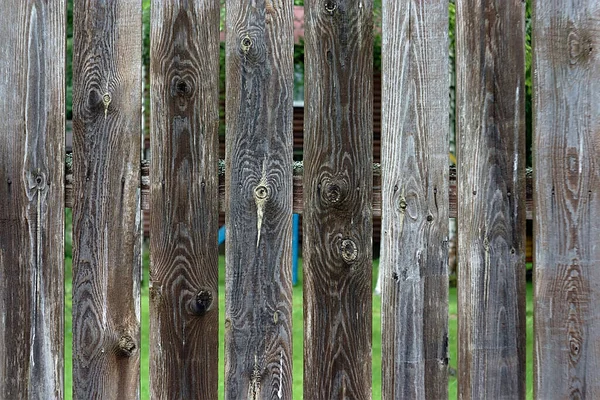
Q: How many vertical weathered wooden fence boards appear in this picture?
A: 8